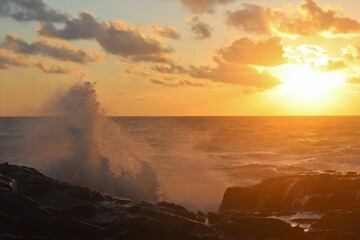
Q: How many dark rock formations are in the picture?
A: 2